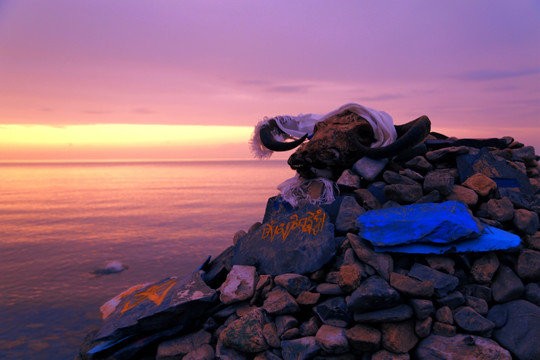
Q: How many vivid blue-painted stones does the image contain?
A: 2